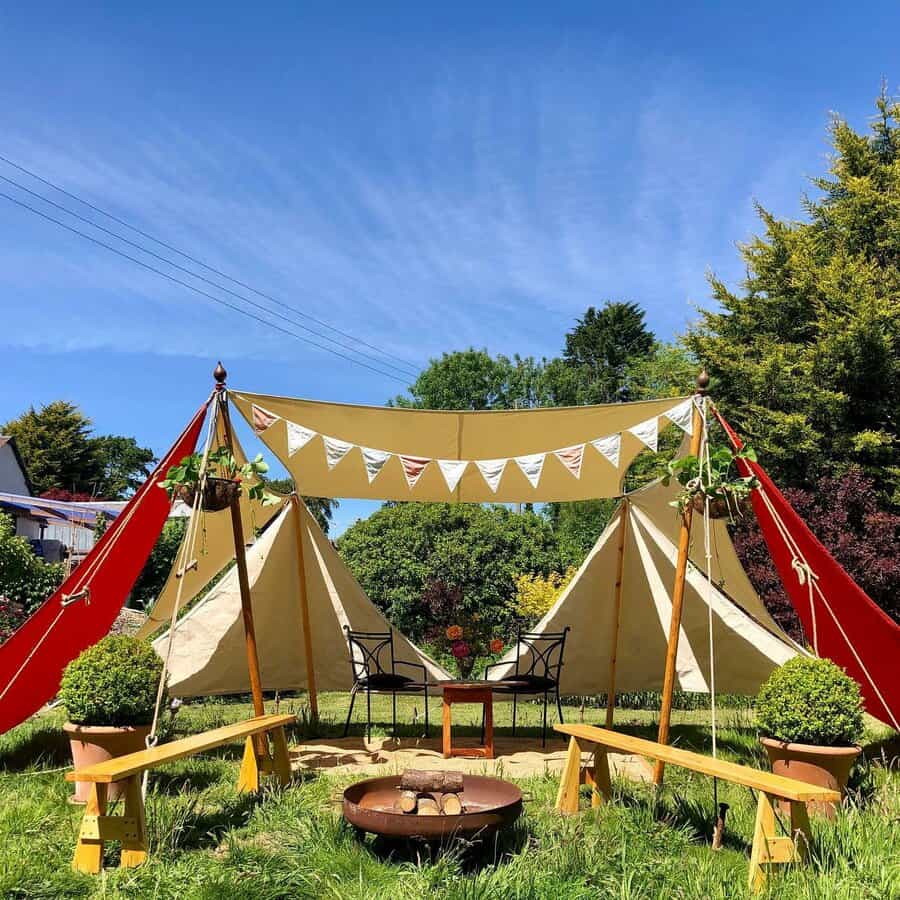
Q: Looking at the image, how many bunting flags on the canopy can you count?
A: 12